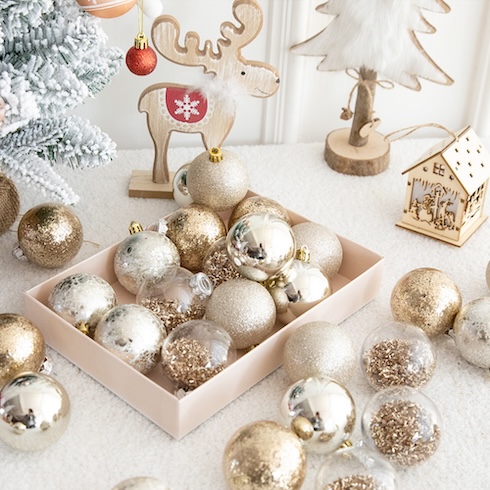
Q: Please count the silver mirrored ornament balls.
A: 5